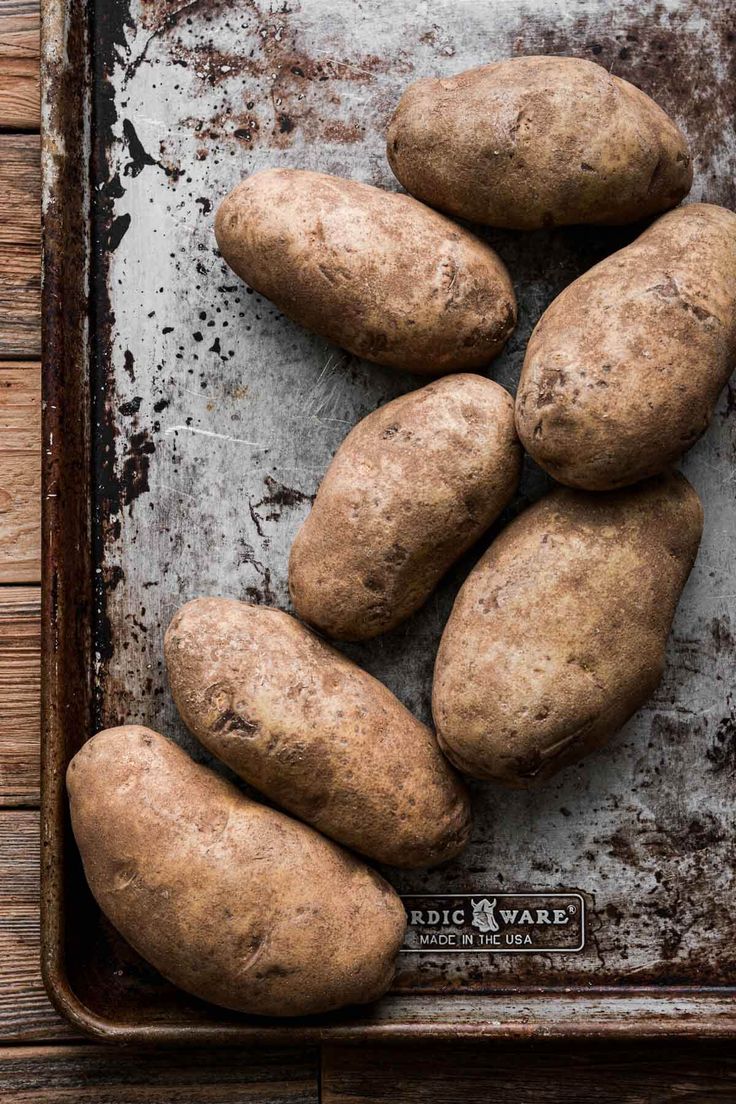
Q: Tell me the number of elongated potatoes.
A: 7